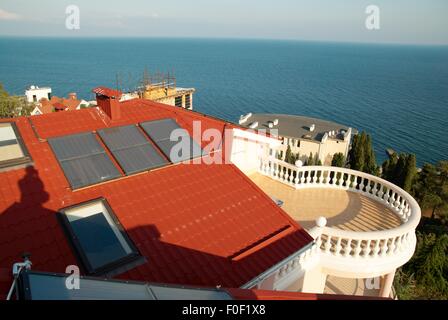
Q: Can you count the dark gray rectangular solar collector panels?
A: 3